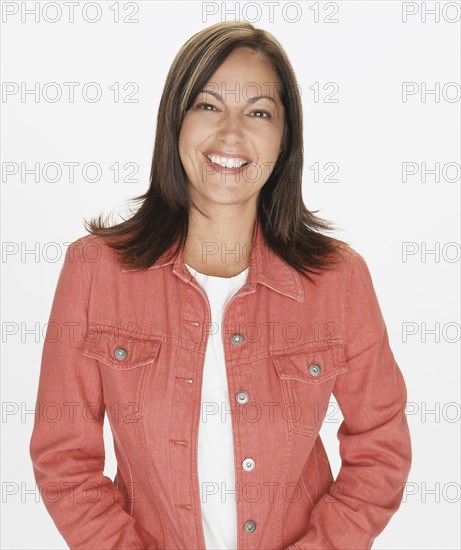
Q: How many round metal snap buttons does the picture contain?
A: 6